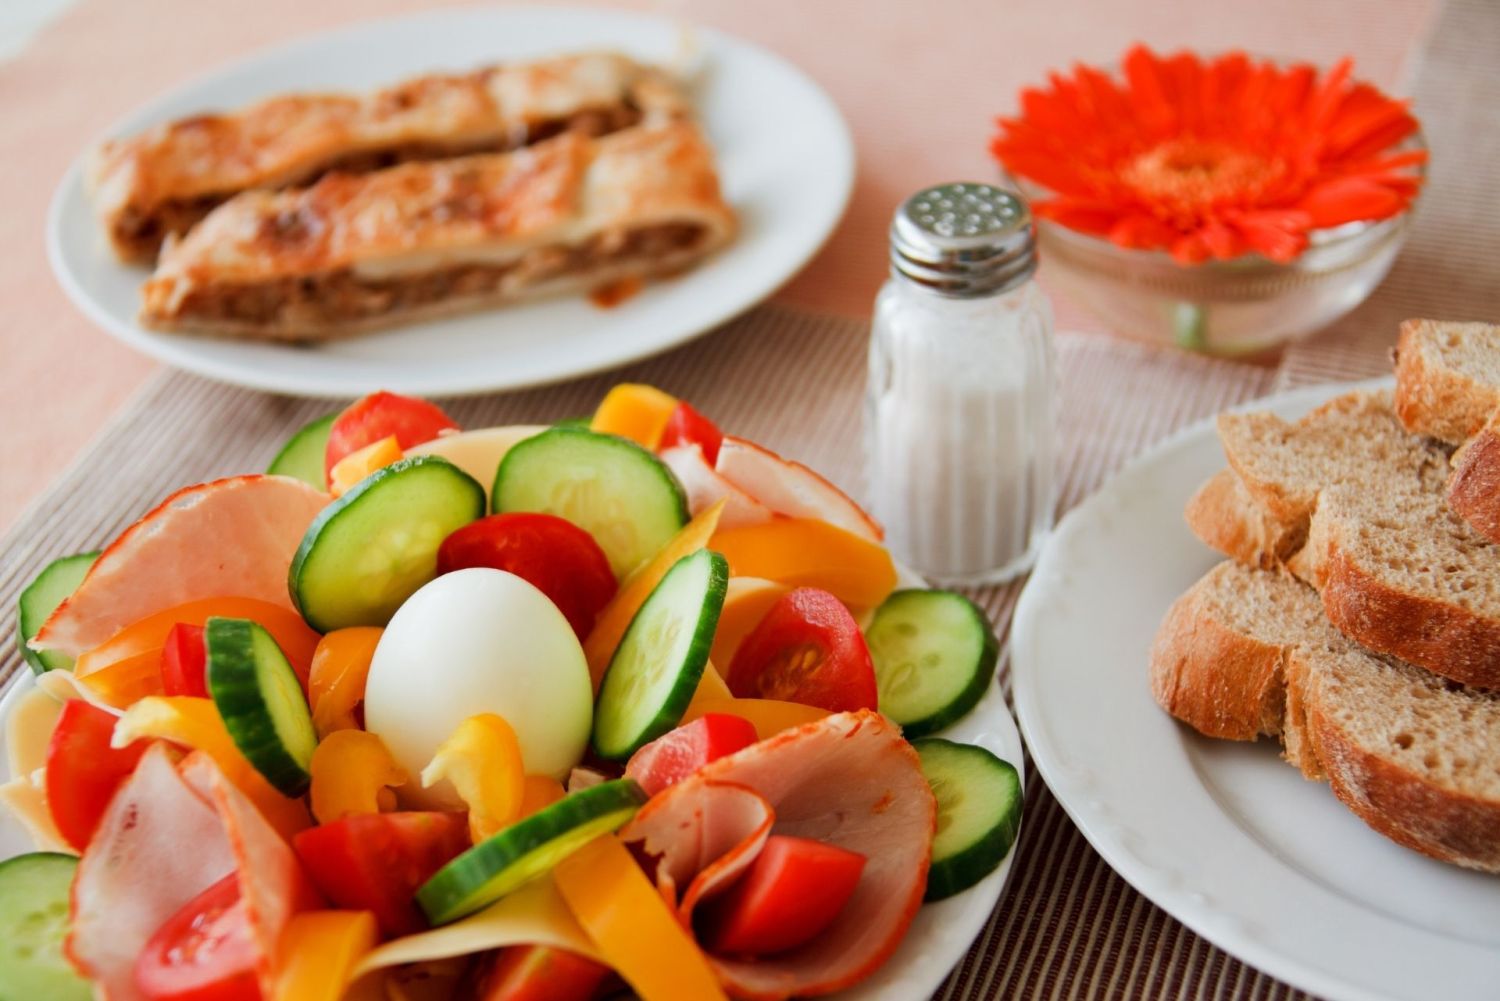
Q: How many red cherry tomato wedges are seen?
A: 11